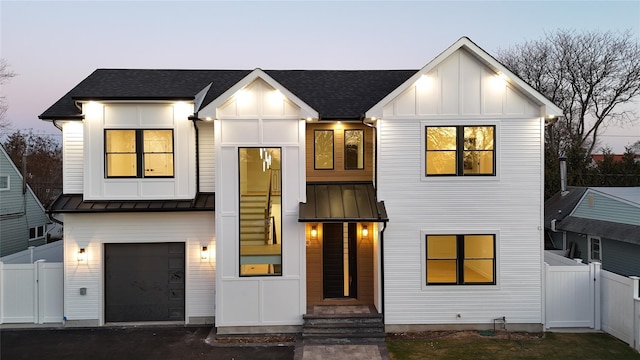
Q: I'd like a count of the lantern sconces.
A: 4